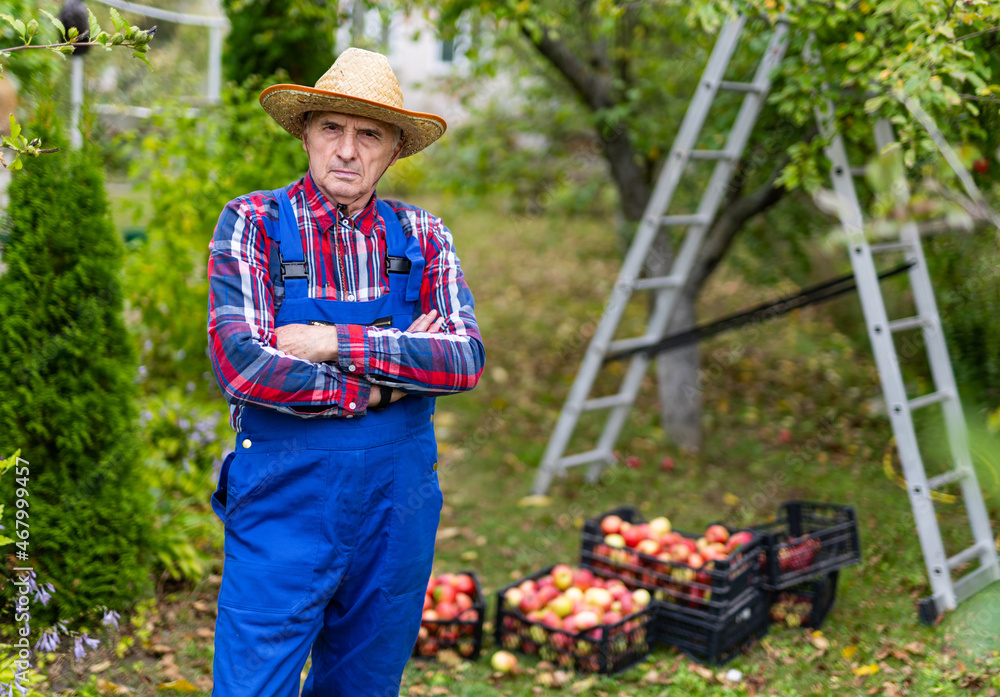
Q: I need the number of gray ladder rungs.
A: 13